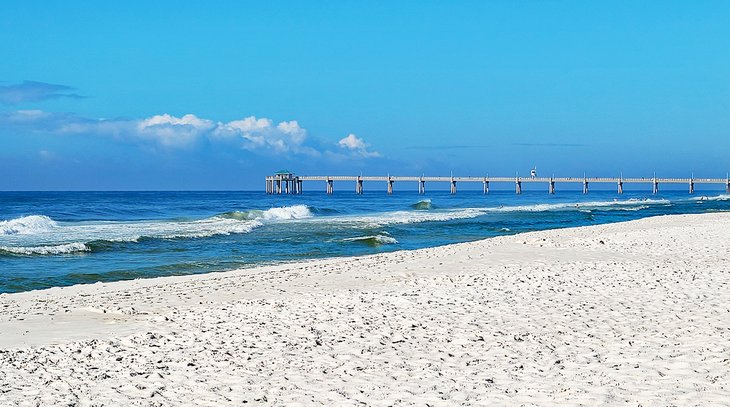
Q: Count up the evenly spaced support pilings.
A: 13